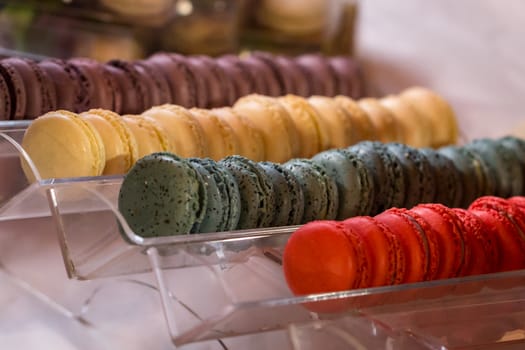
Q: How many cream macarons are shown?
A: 13